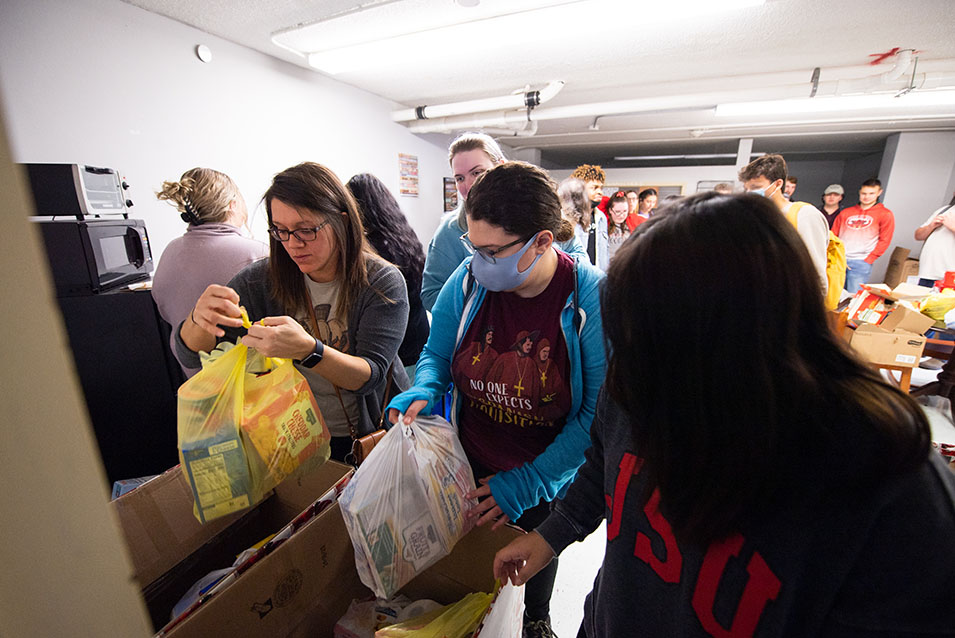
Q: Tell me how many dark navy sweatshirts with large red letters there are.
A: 1